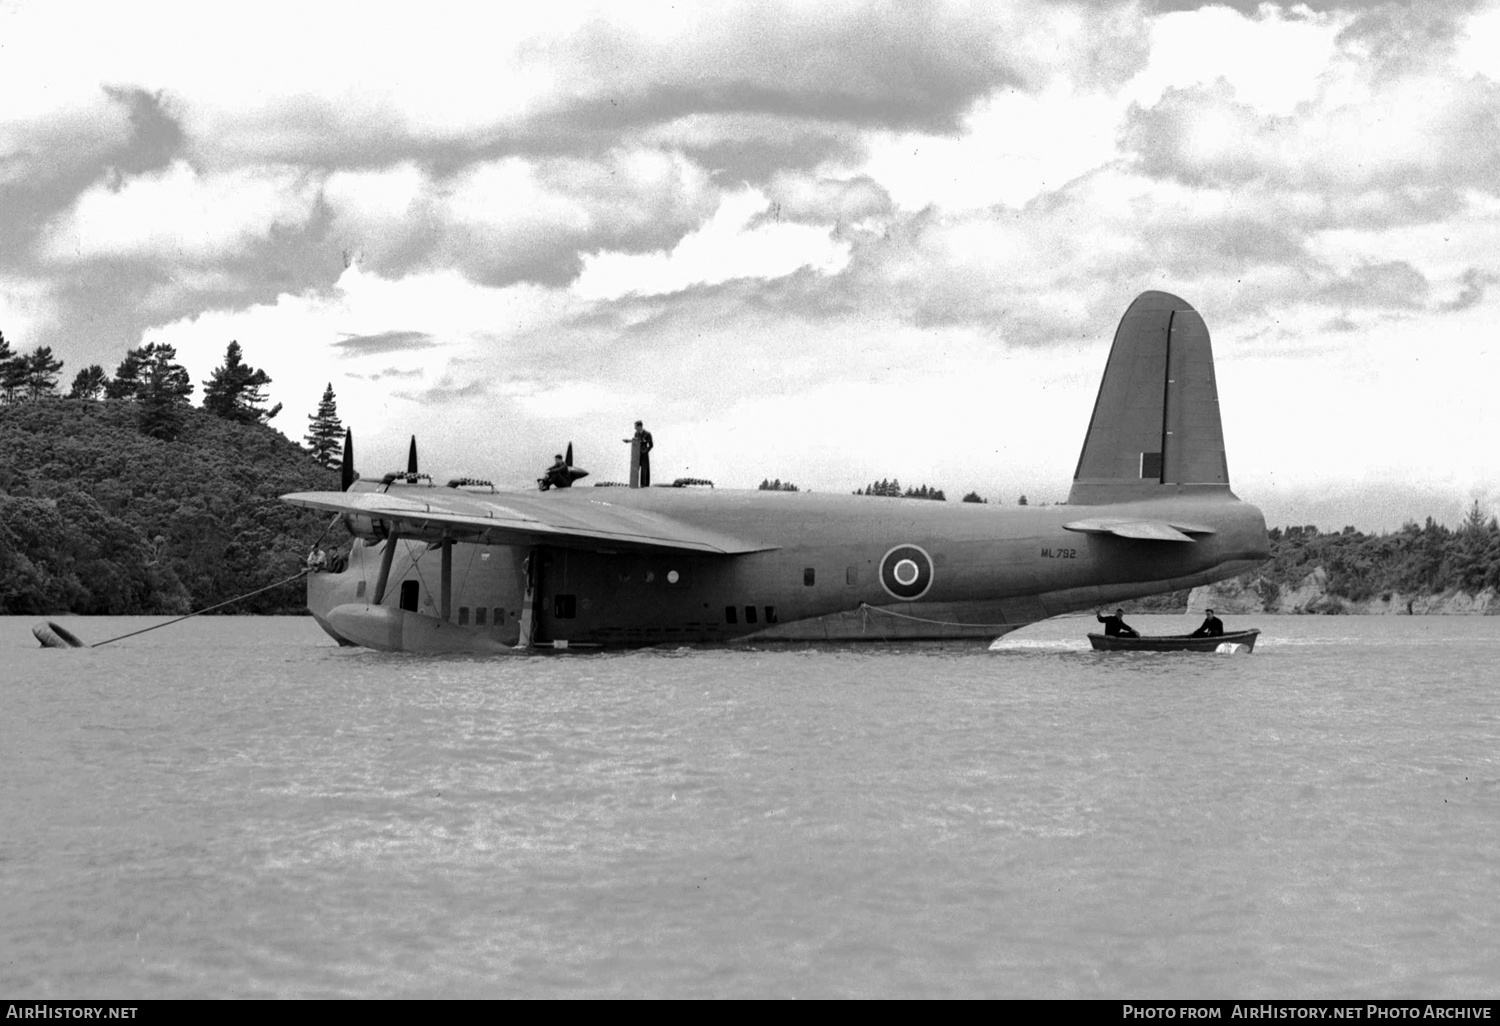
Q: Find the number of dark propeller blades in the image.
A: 3